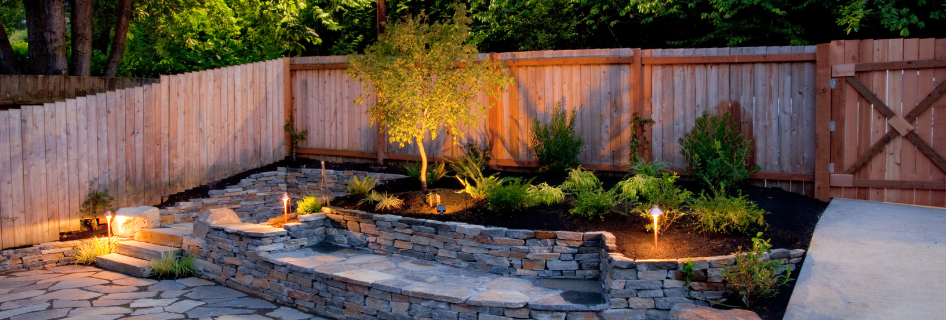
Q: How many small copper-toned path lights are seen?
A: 3